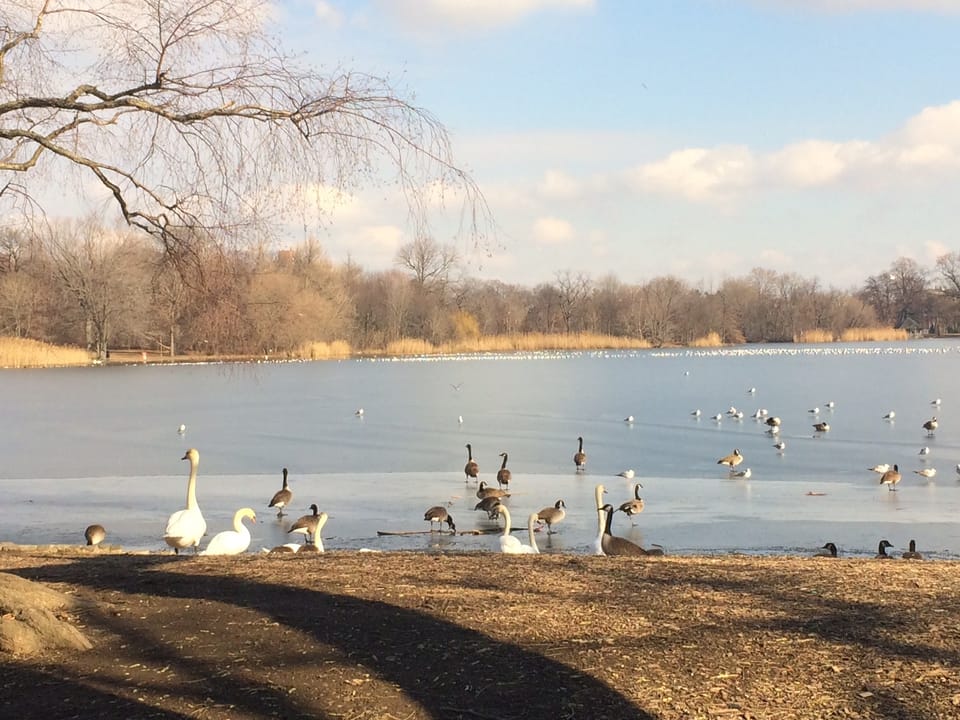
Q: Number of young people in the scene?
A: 0